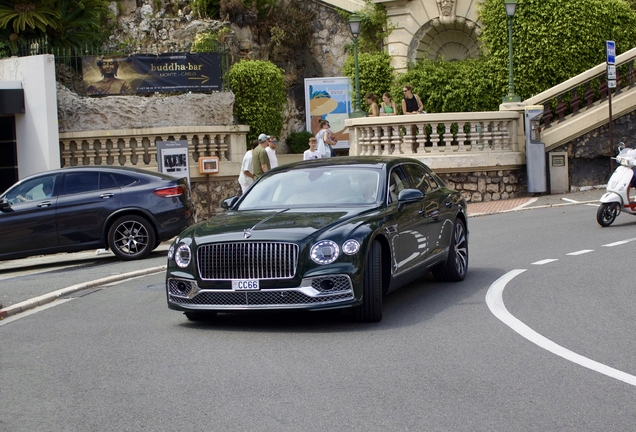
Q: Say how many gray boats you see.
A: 0